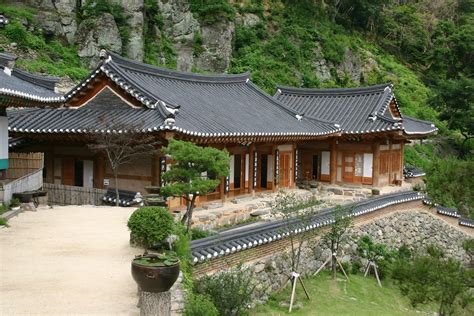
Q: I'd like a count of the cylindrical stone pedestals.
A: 1